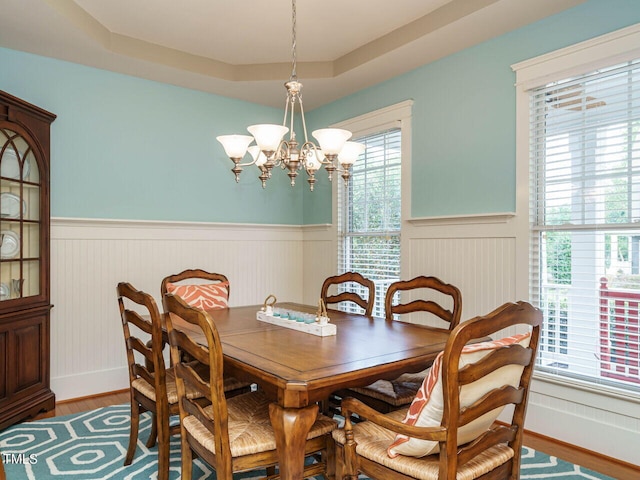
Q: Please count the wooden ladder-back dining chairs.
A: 6